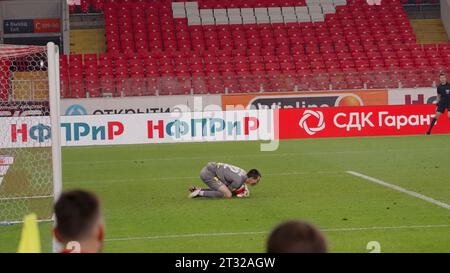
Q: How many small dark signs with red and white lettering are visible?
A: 1